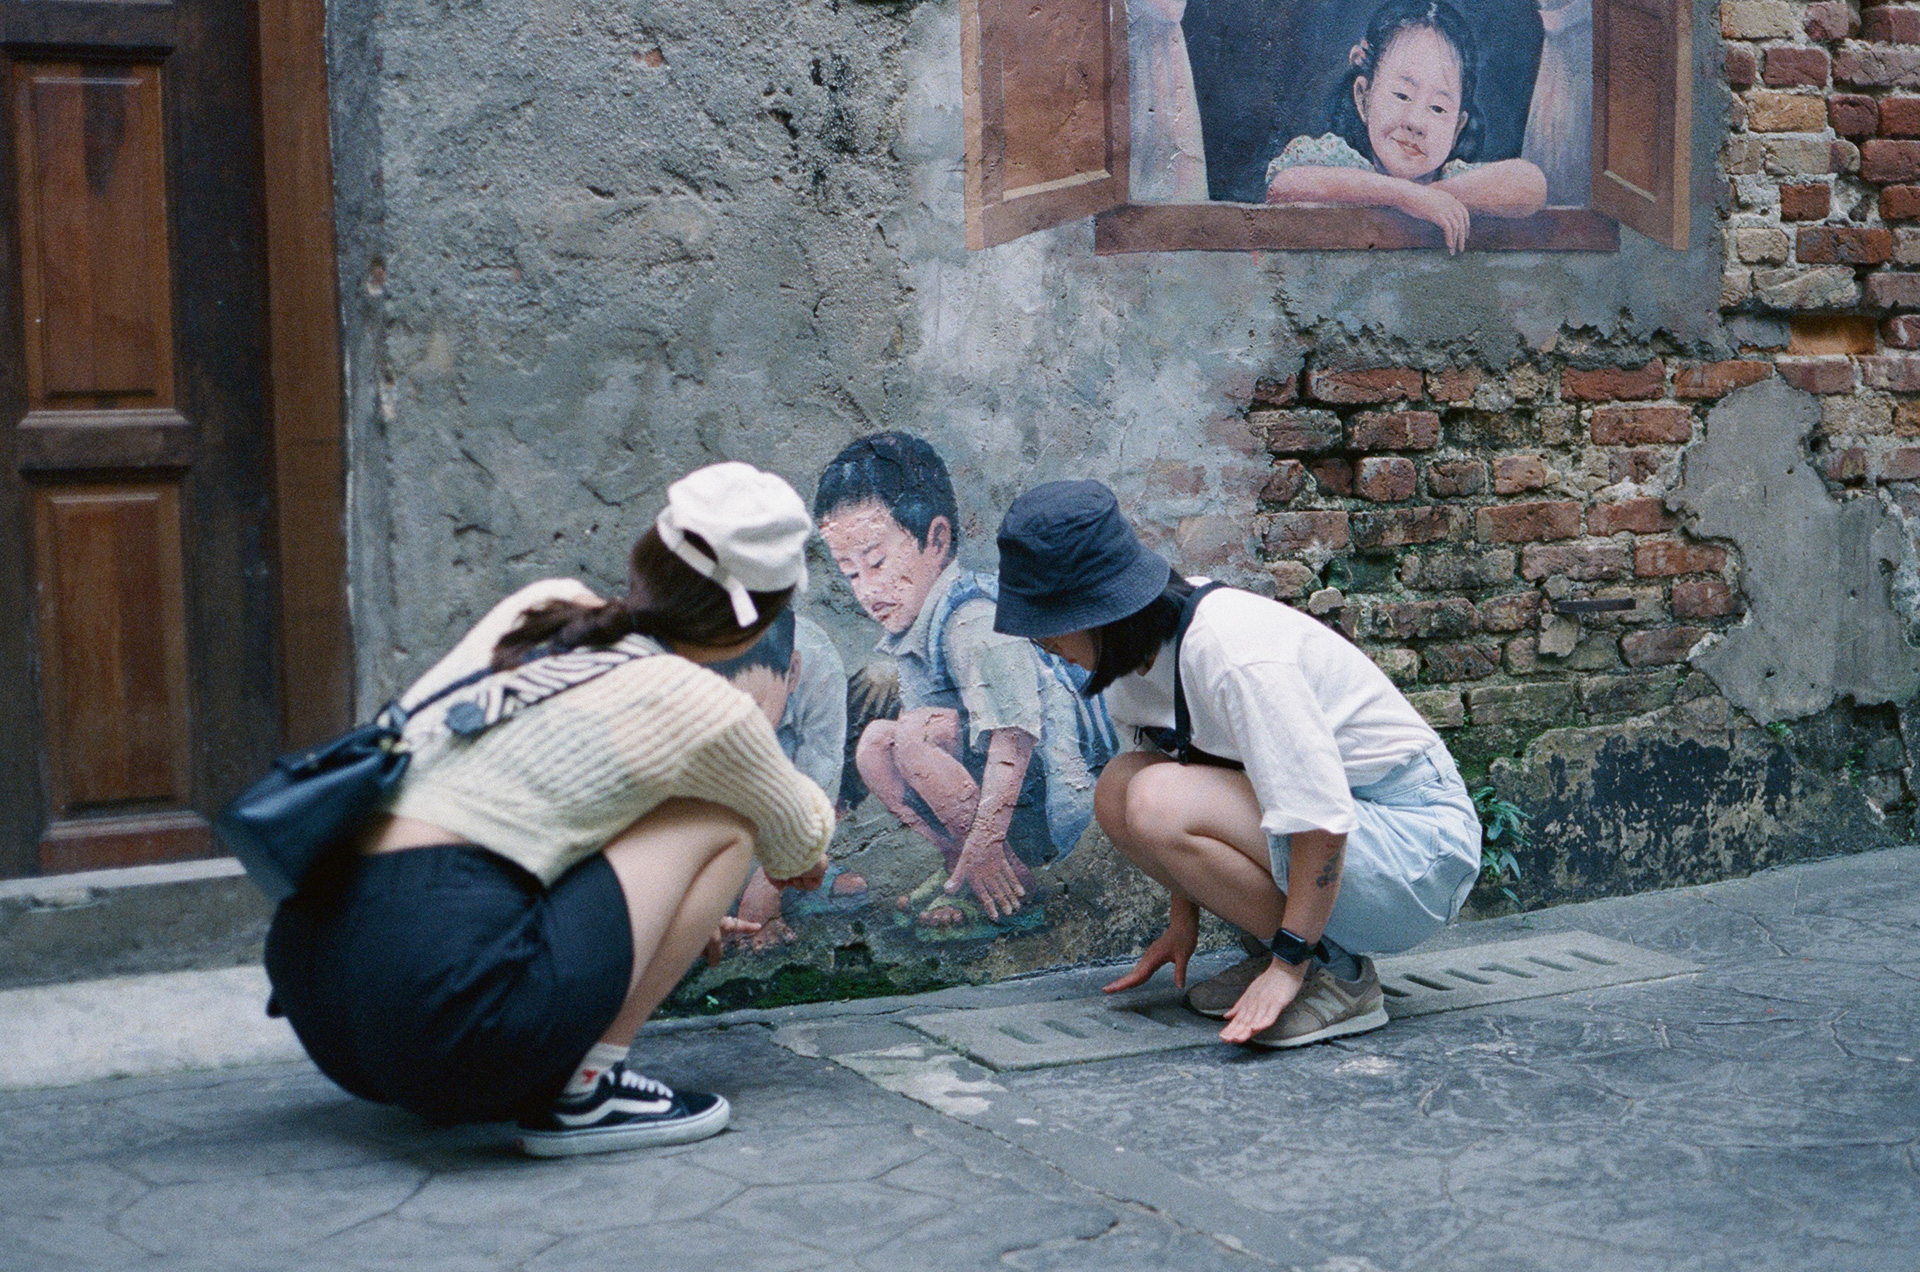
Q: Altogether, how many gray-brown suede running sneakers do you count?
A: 2